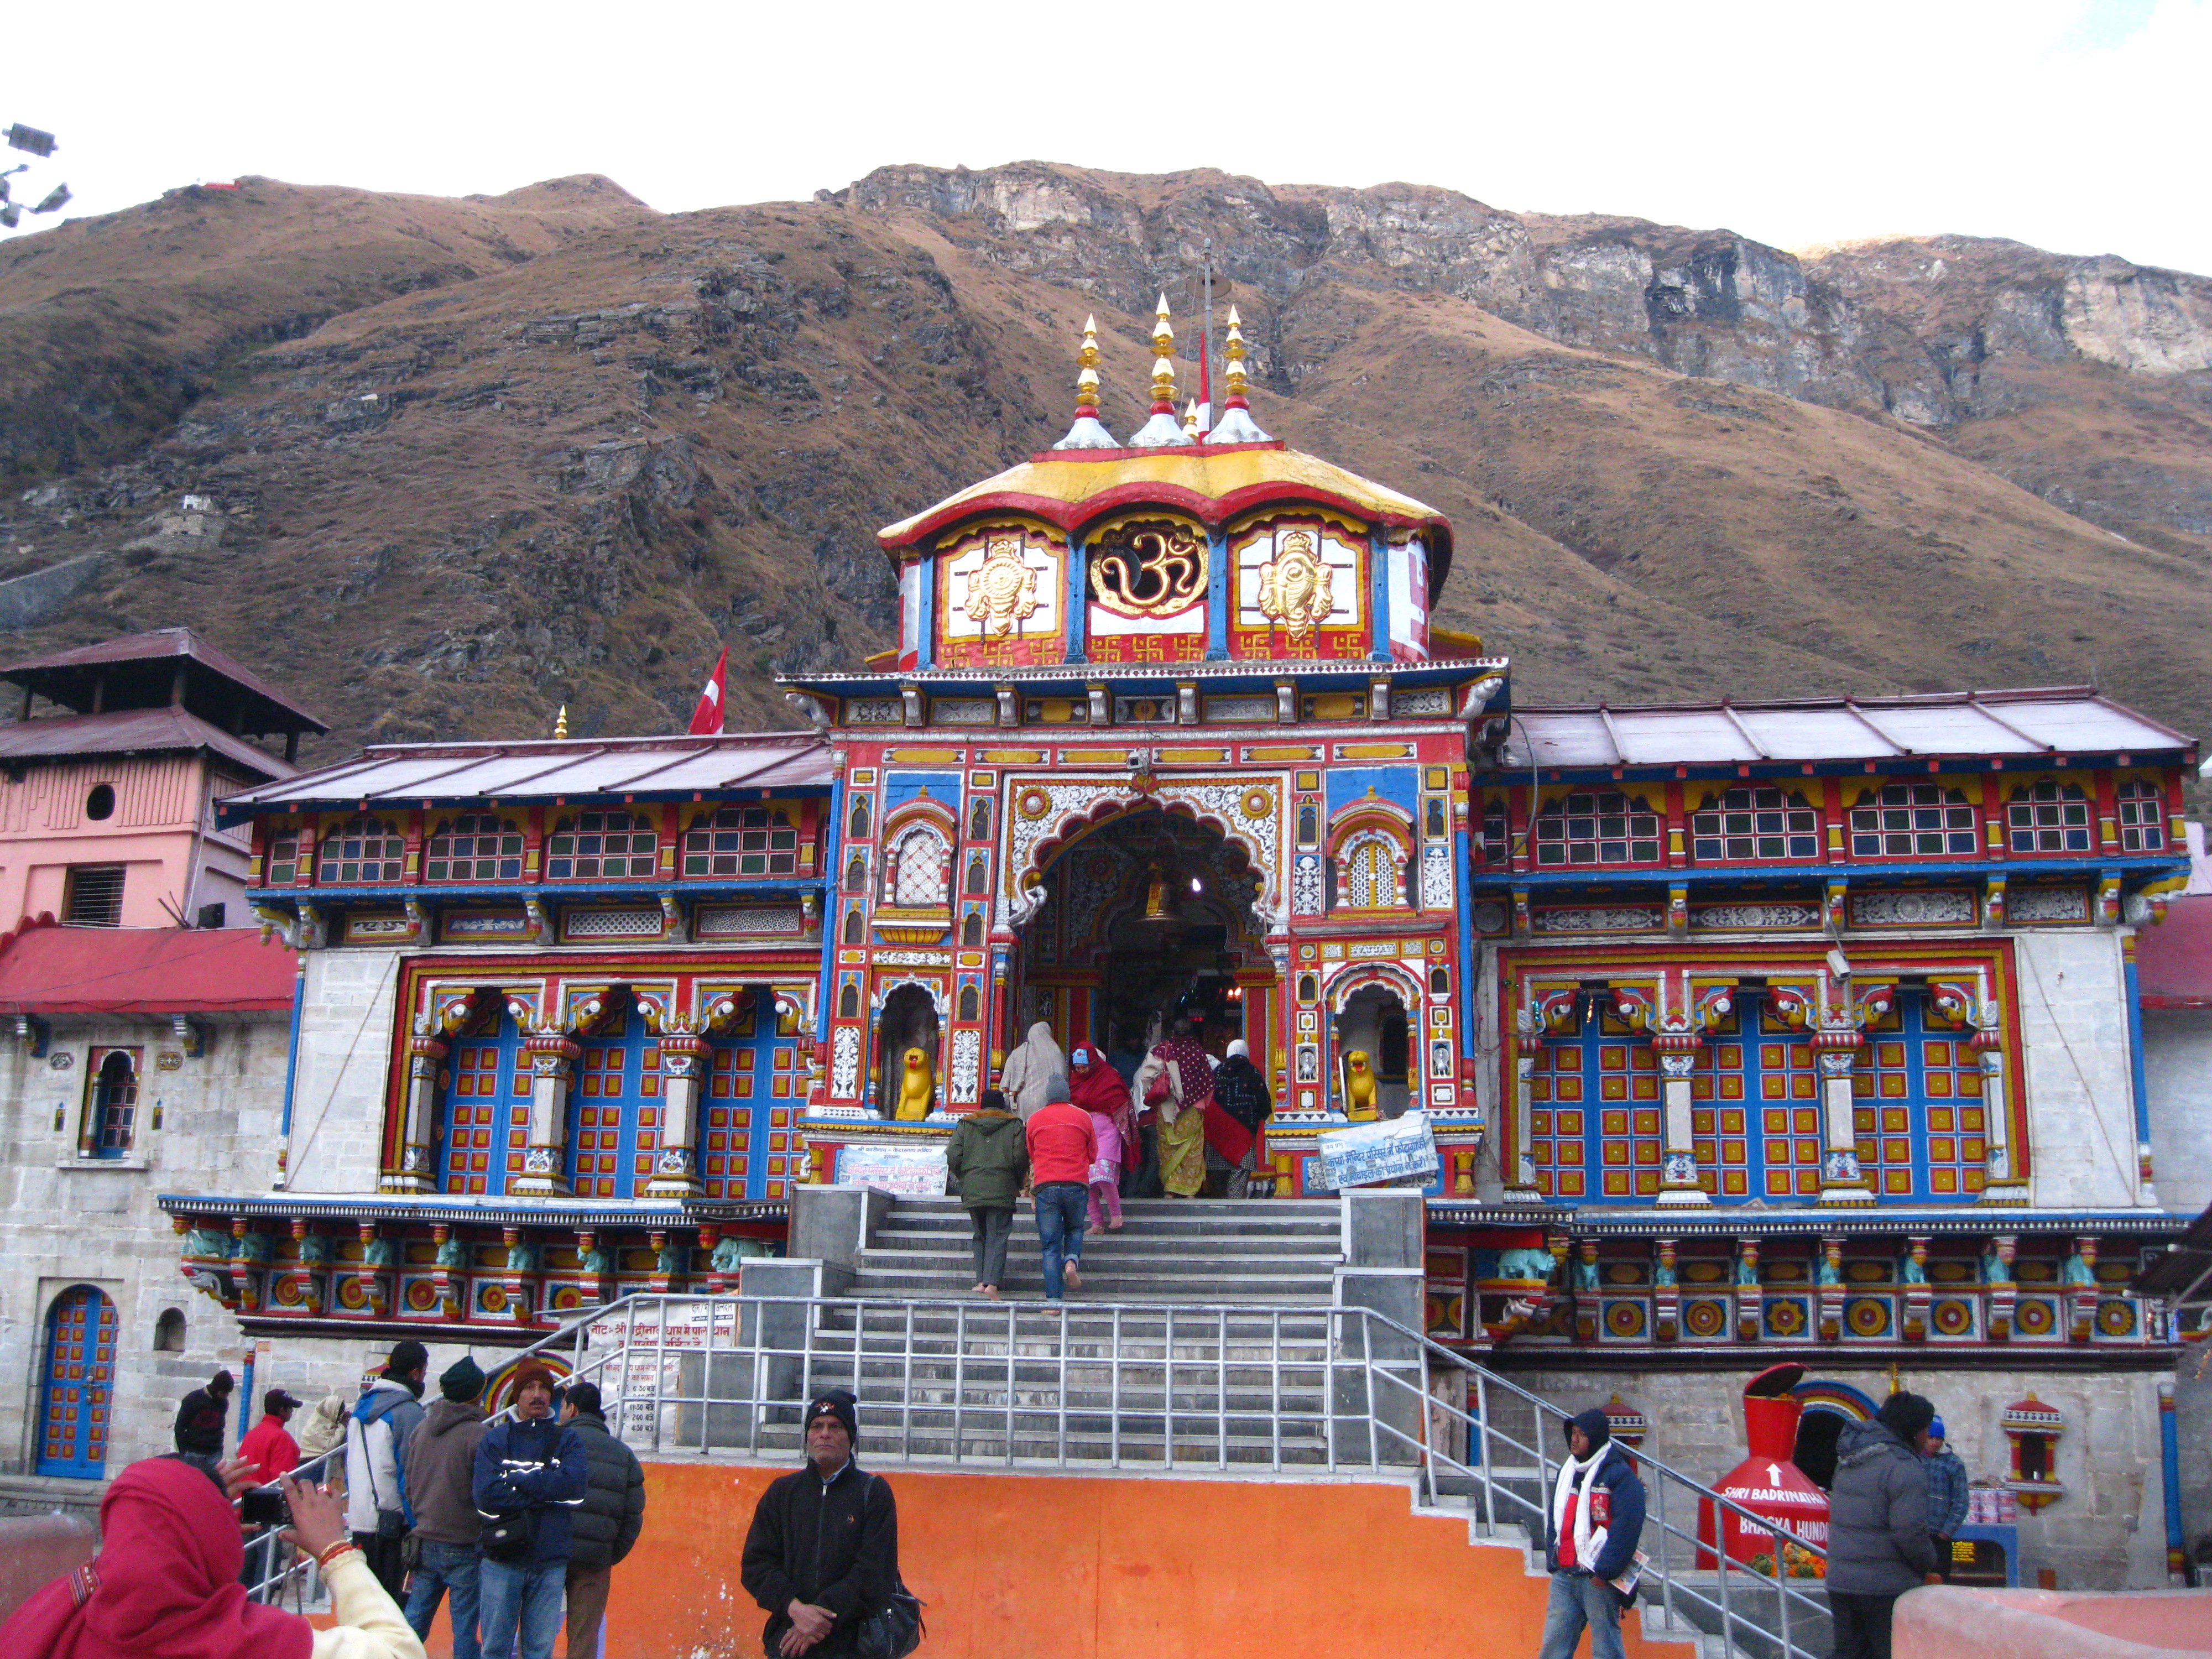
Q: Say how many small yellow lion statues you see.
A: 2